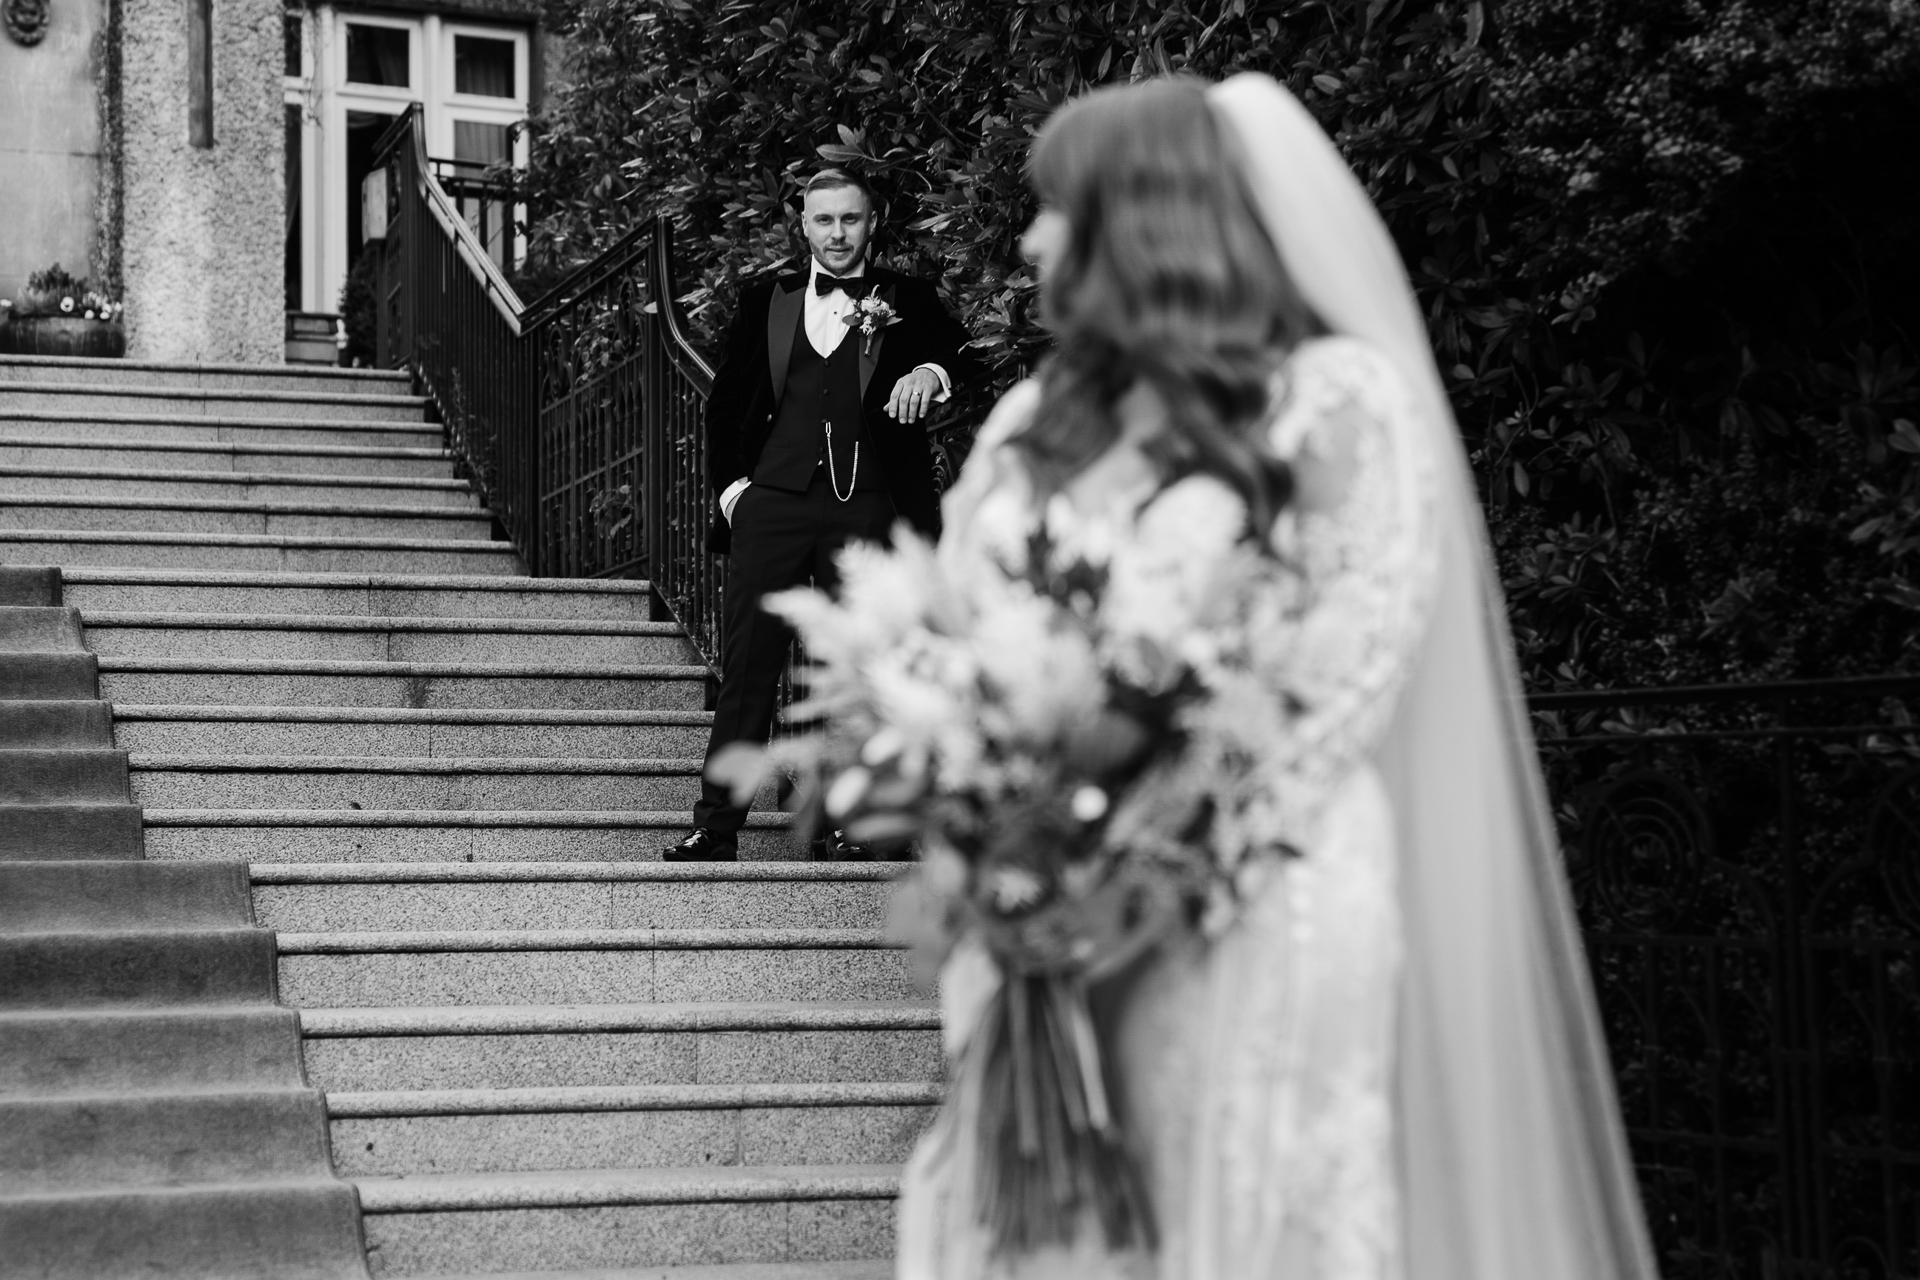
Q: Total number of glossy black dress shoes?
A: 2